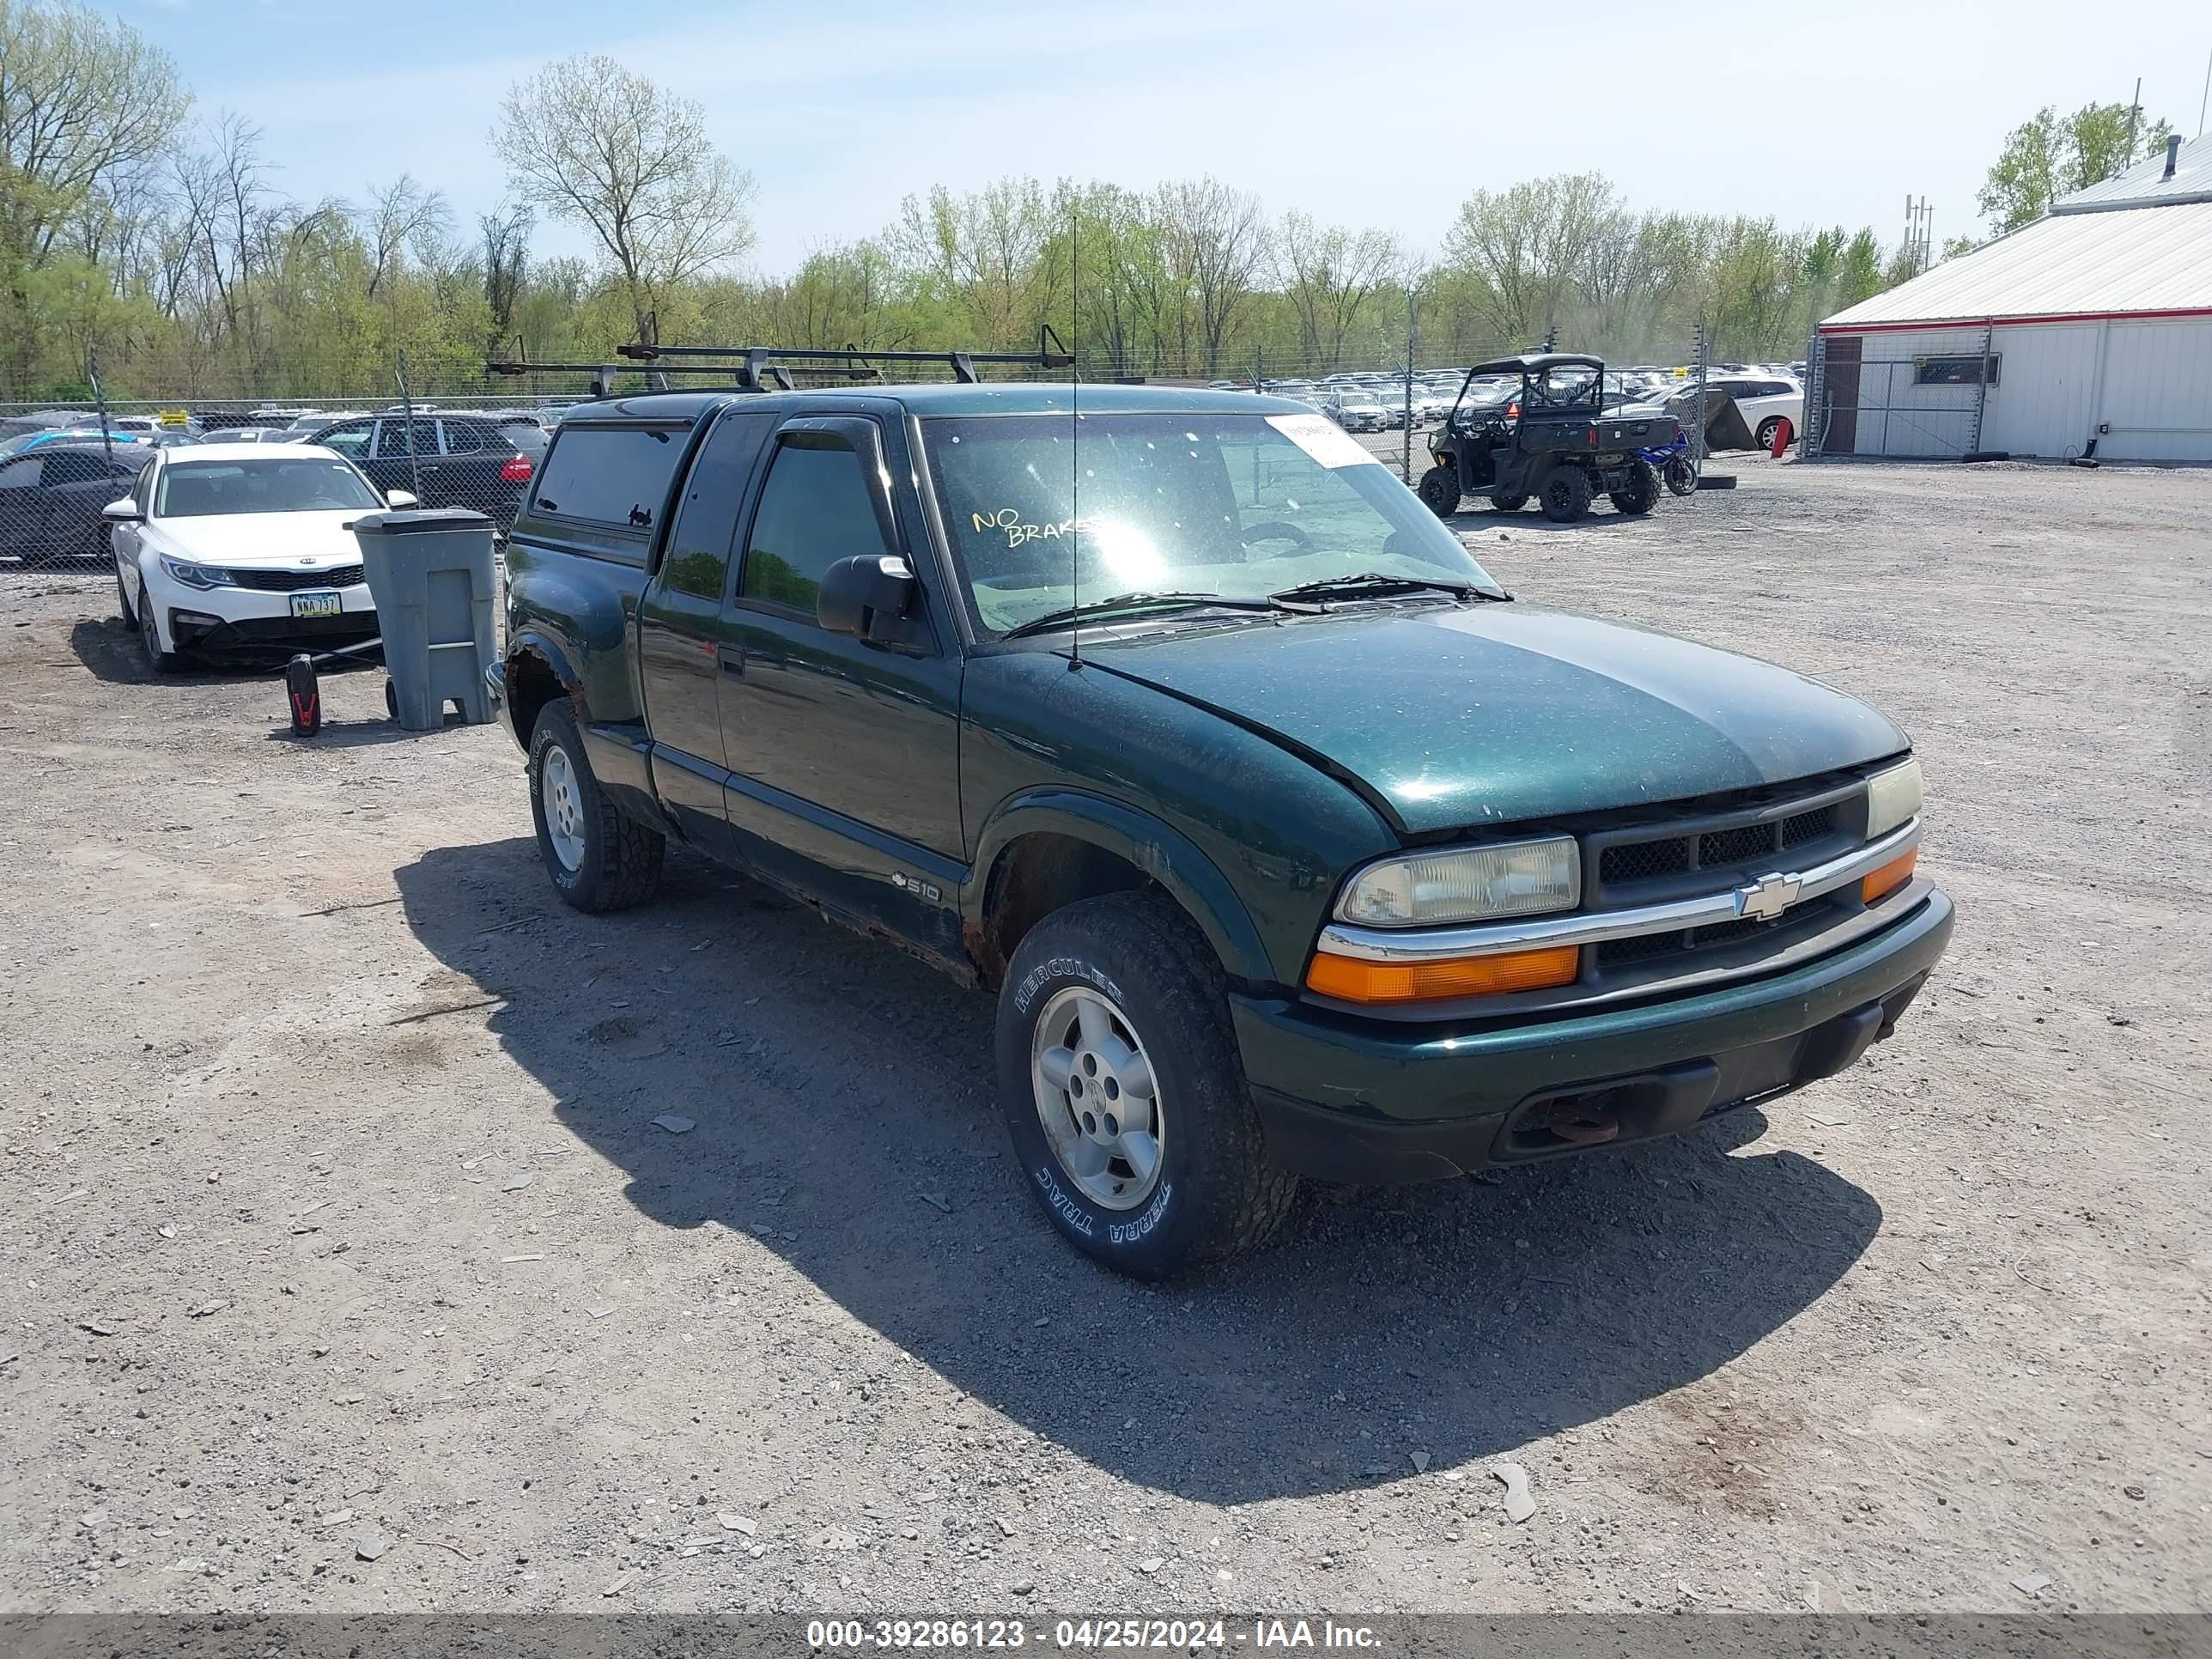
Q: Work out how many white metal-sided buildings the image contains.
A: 1